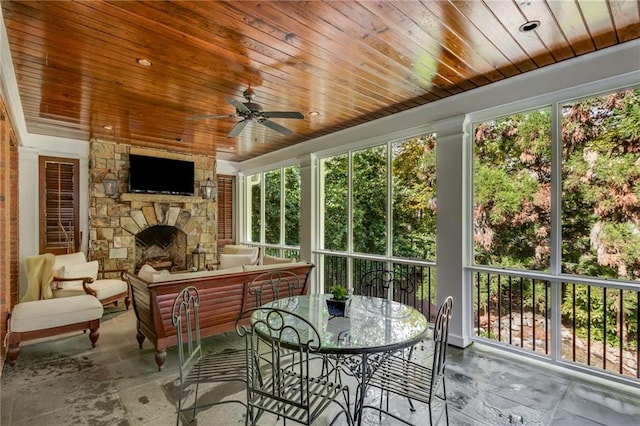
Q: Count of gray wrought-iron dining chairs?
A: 5